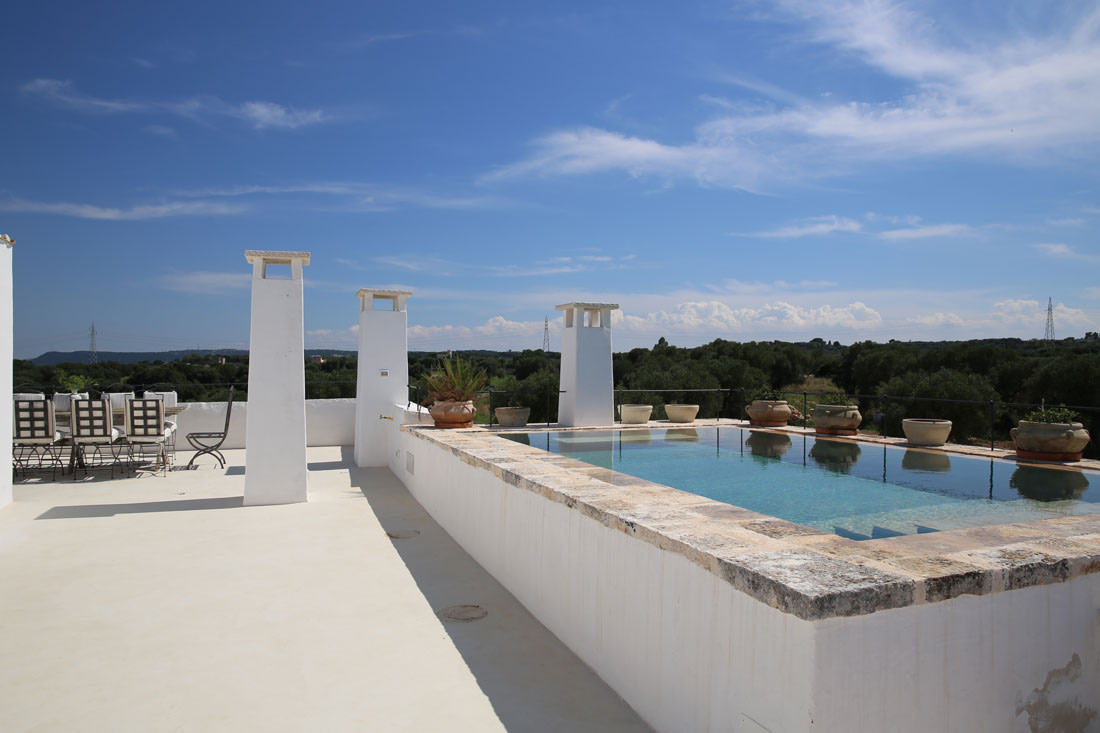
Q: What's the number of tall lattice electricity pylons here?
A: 3